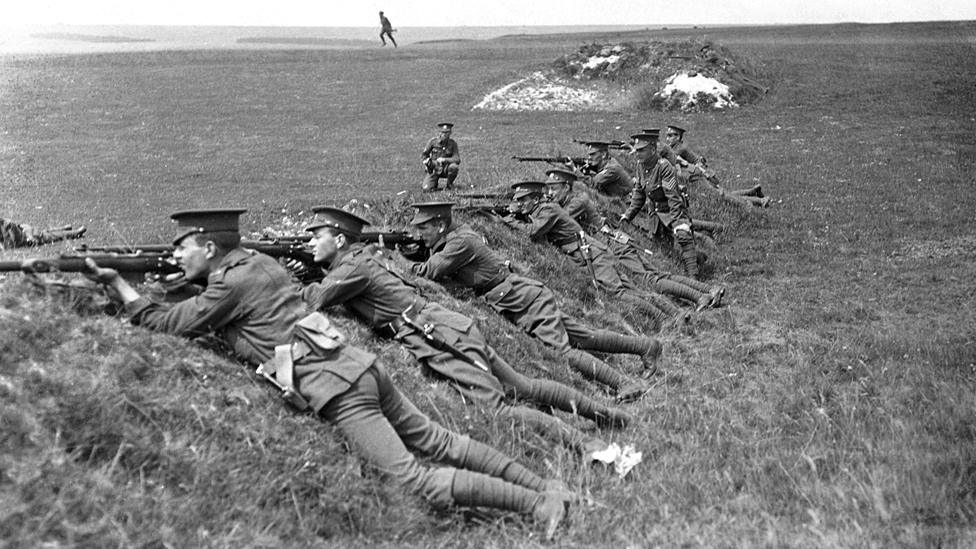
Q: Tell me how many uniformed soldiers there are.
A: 11